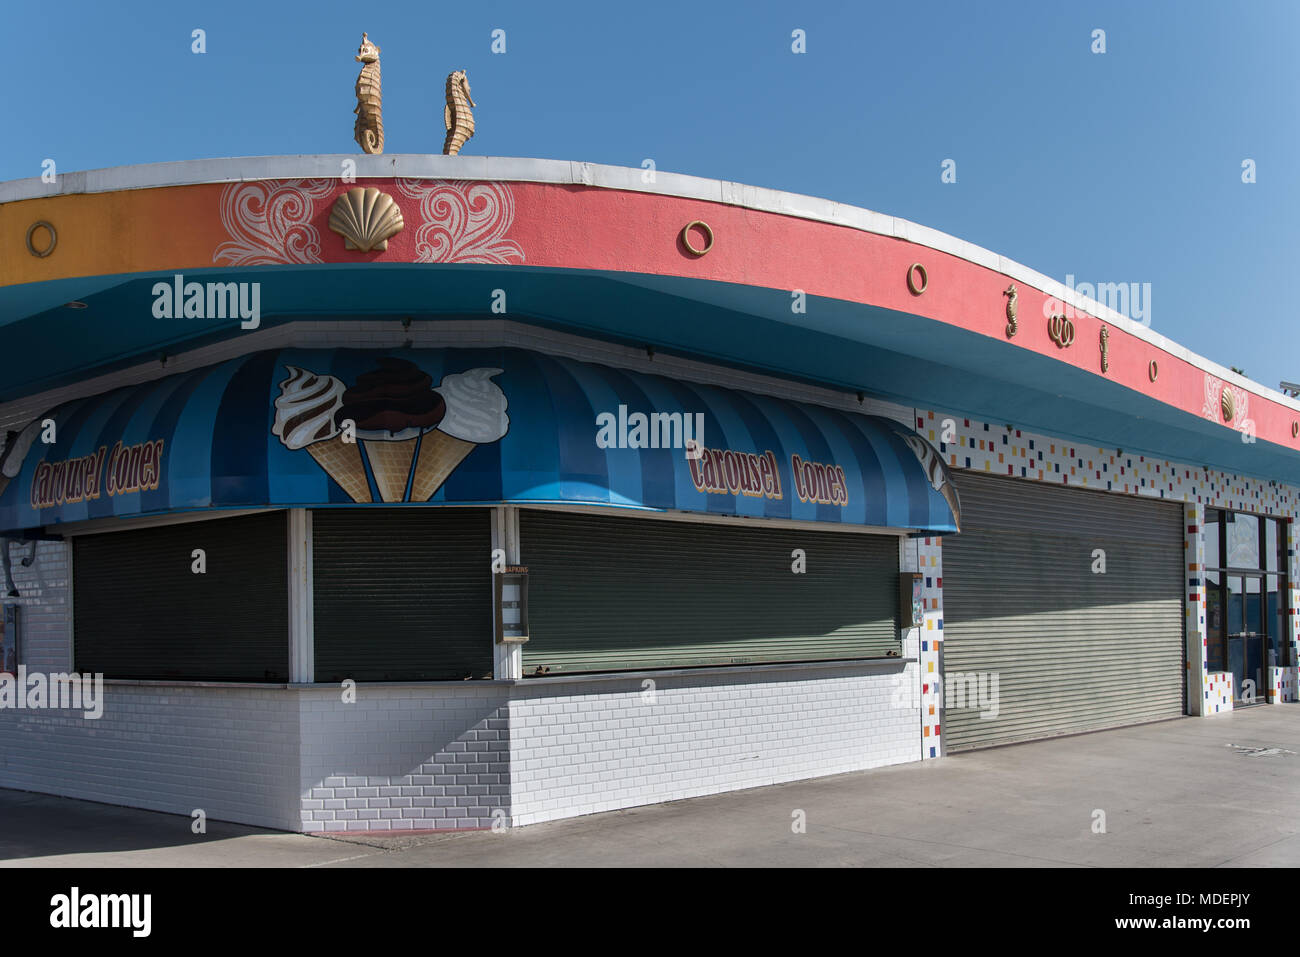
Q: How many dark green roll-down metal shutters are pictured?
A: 3